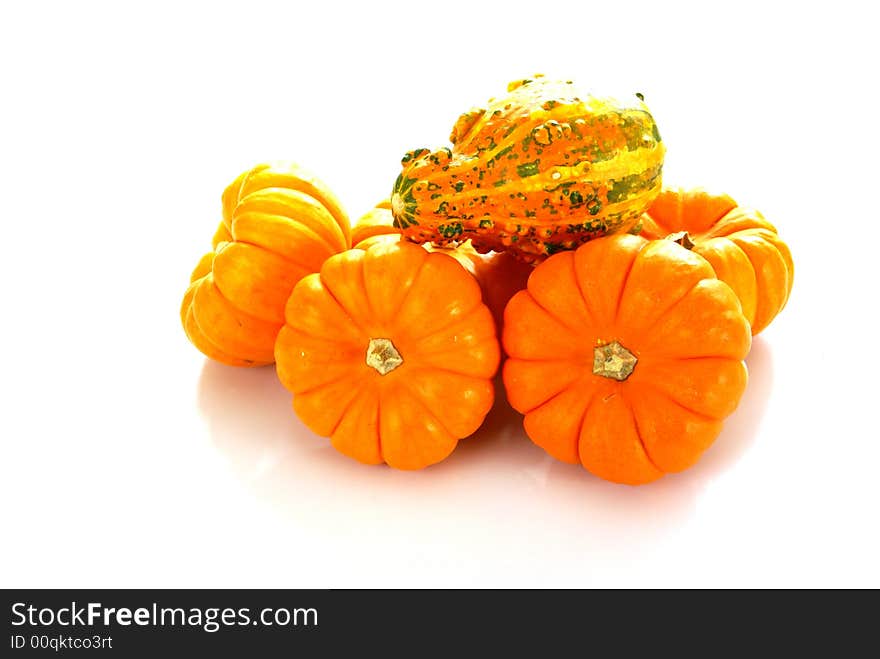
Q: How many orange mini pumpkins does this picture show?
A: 5